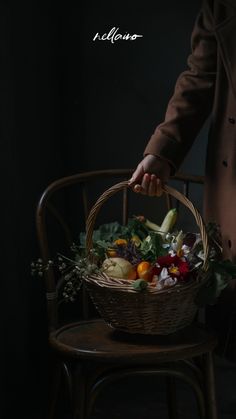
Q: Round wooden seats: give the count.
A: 1